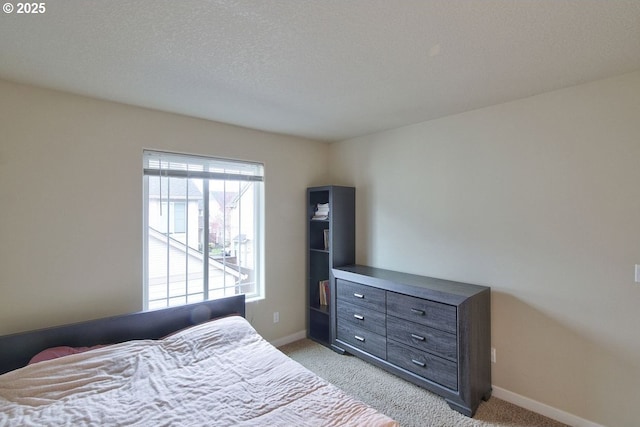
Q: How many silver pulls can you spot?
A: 6